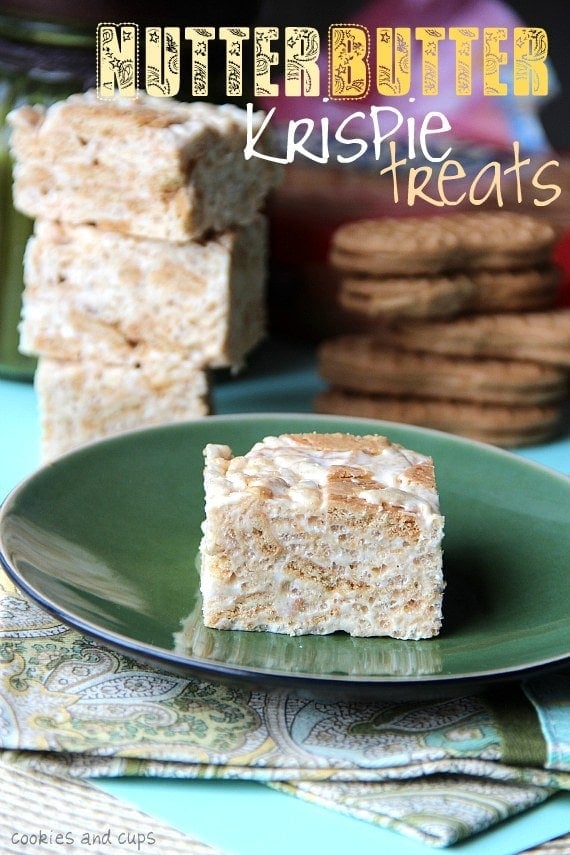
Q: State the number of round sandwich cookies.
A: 5